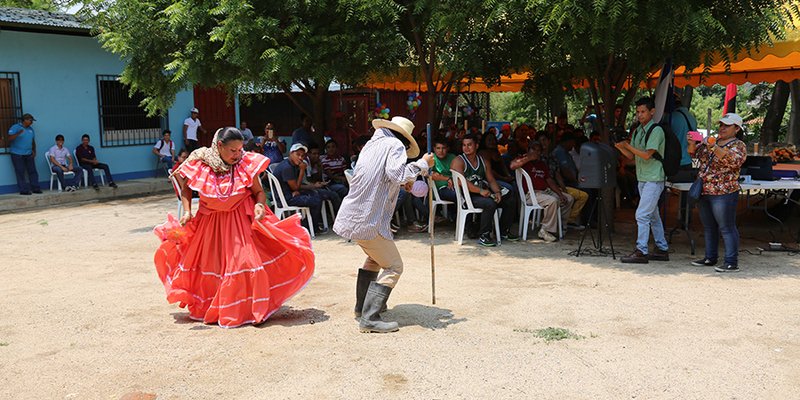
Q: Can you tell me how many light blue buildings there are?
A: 1